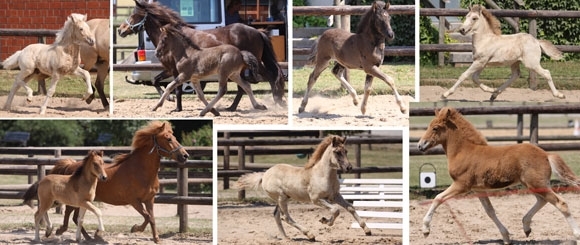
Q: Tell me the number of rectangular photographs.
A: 7